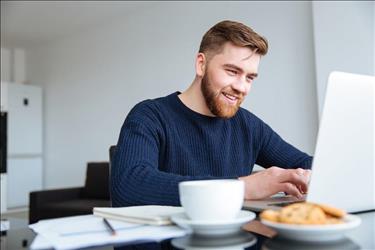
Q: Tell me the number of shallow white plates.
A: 2